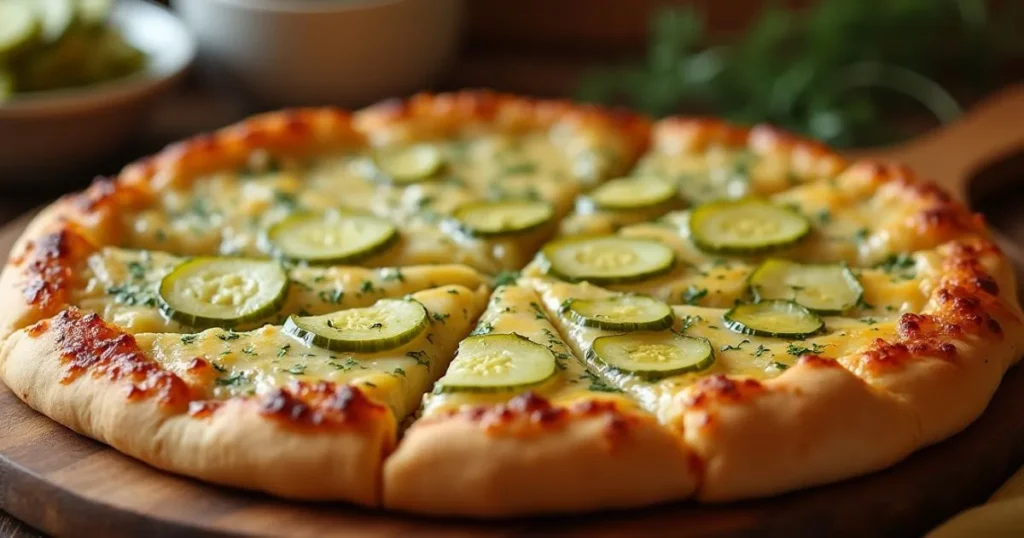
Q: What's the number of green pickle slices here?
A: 13